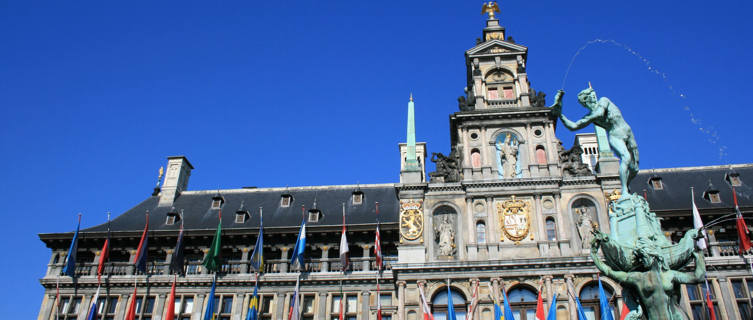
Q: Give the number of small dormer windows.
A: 9